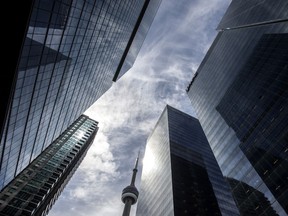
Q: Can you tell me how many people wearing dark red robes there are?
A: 0